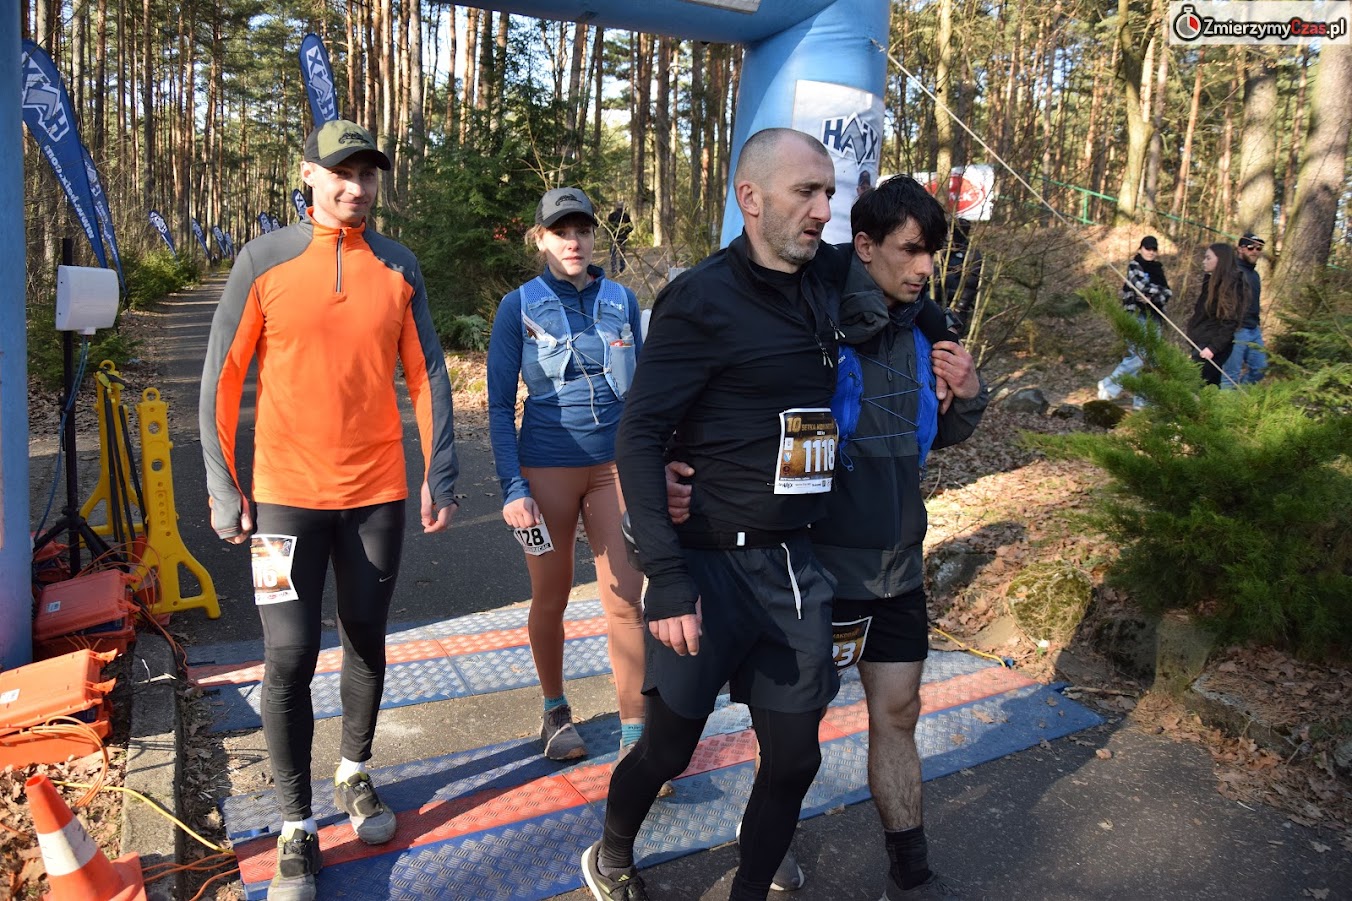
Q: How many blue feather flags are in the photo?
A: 10